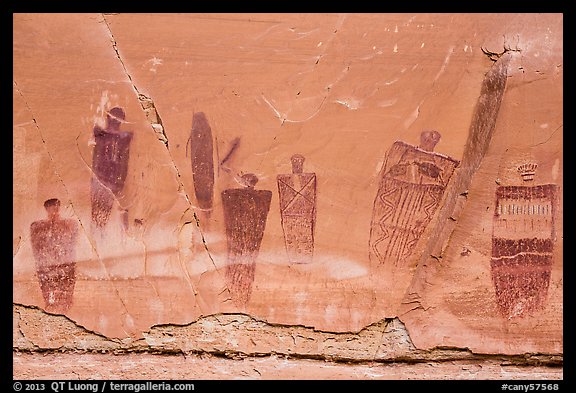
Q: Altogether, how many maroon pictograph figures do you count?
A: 7